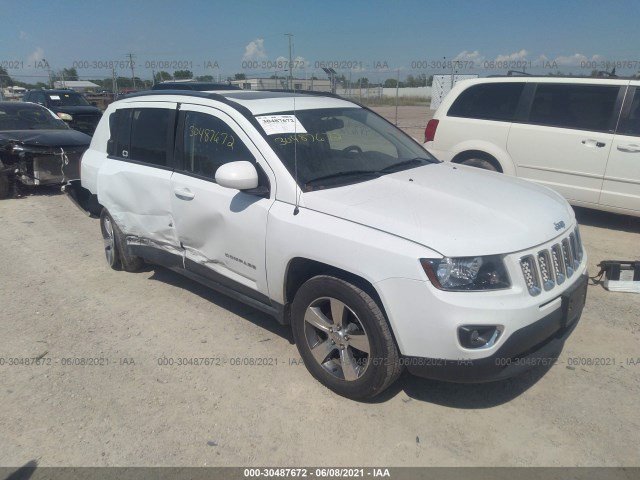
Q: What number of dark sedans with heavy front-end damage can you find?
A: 1